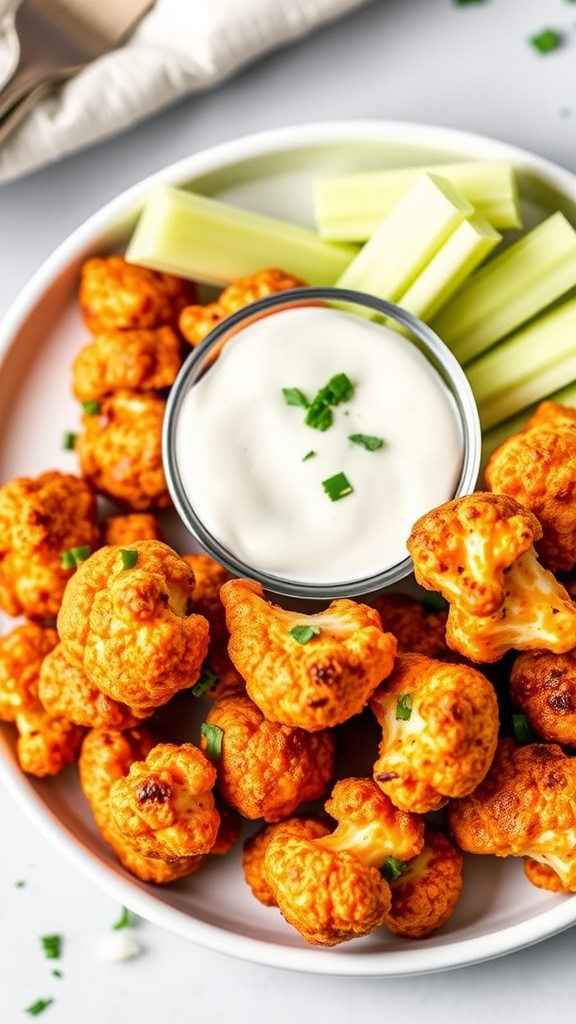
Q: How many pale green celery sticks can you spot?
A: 7